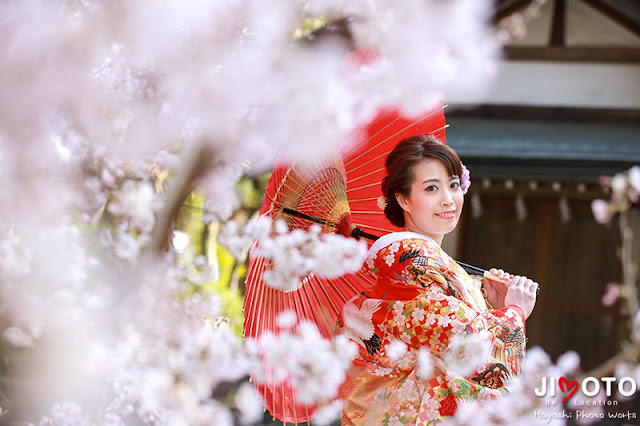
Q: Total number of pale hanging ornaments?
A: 3